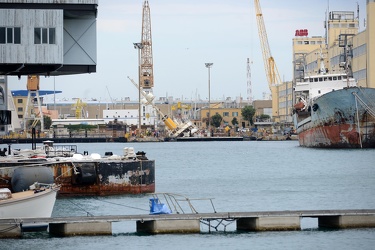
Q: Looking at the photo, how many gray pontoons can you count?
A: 5